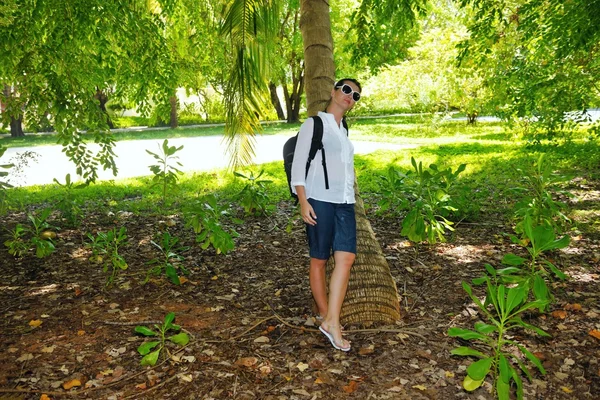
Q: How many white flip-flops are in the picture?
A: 2